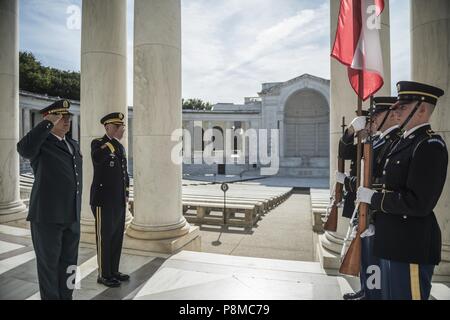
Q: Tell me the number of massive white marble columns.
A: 5